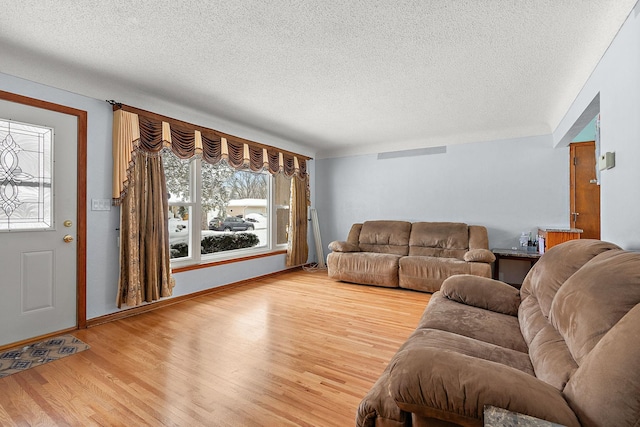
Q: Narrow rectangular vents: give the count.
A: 1